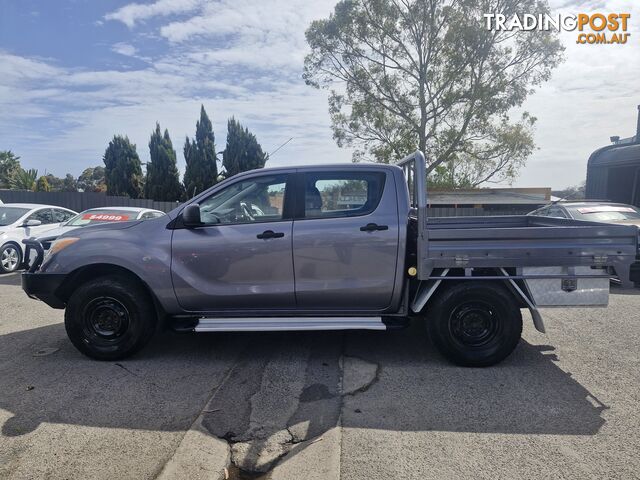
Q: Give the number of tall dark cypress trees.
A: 4